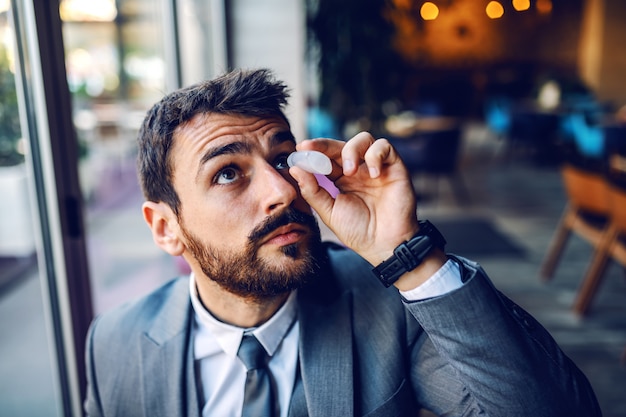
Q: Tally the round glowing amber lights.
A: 3